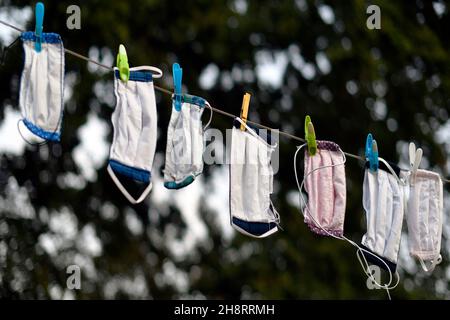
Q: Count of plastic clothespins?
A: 6